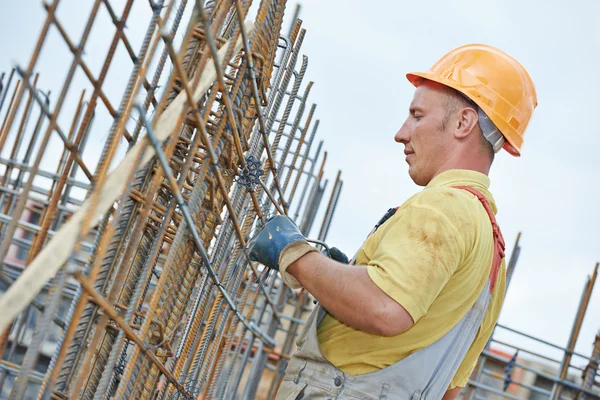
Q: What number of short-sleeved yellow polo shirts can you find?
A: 1